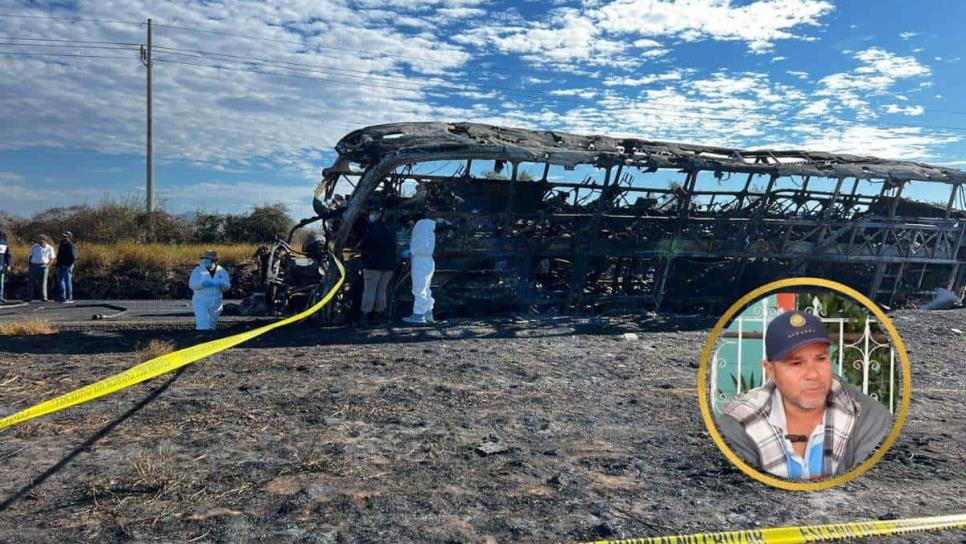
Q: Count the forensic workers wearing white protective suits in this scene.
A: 2